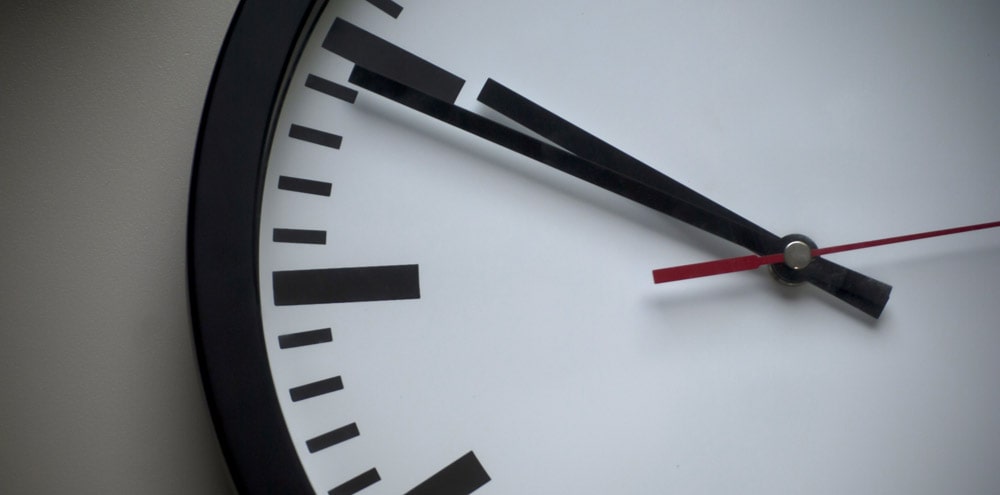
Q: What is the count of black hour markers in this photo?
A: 3